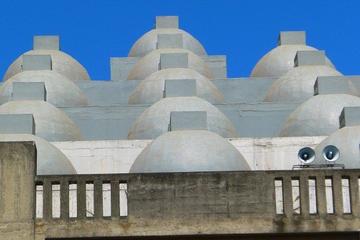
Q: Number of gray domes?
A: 13